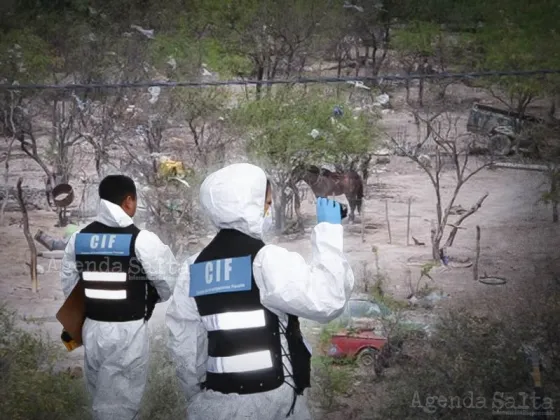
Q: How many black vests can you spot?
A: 2